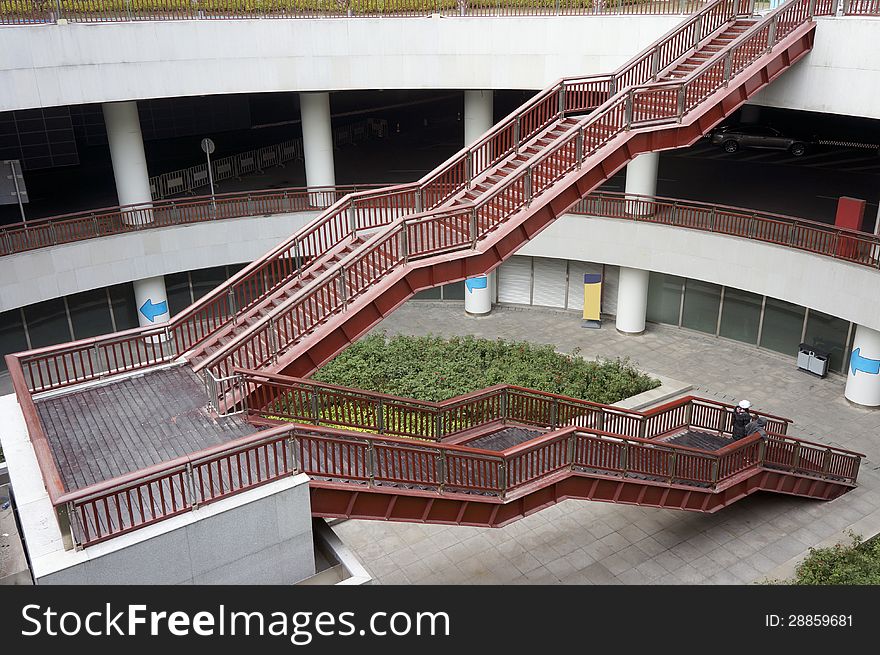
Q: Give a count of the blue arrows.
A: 3